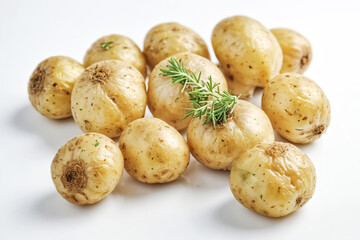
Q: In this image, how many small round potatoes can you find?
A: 12